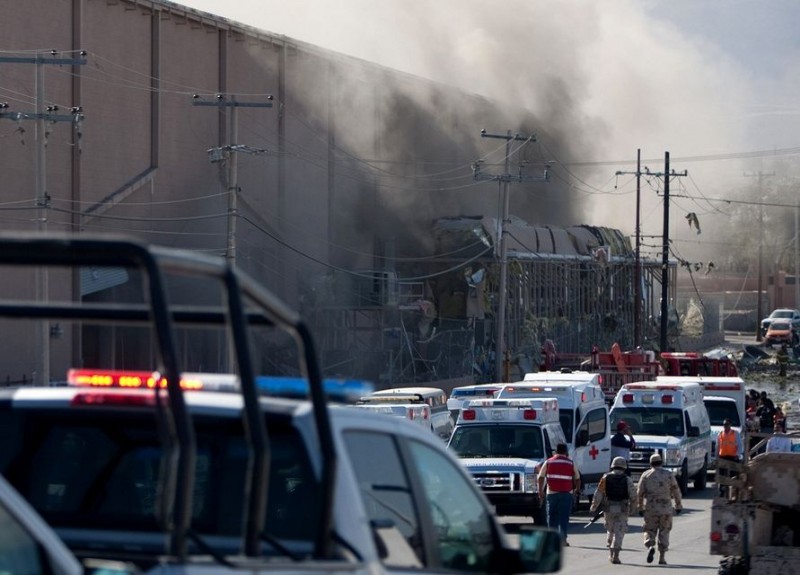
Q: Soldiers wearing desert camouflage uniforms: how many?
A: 2